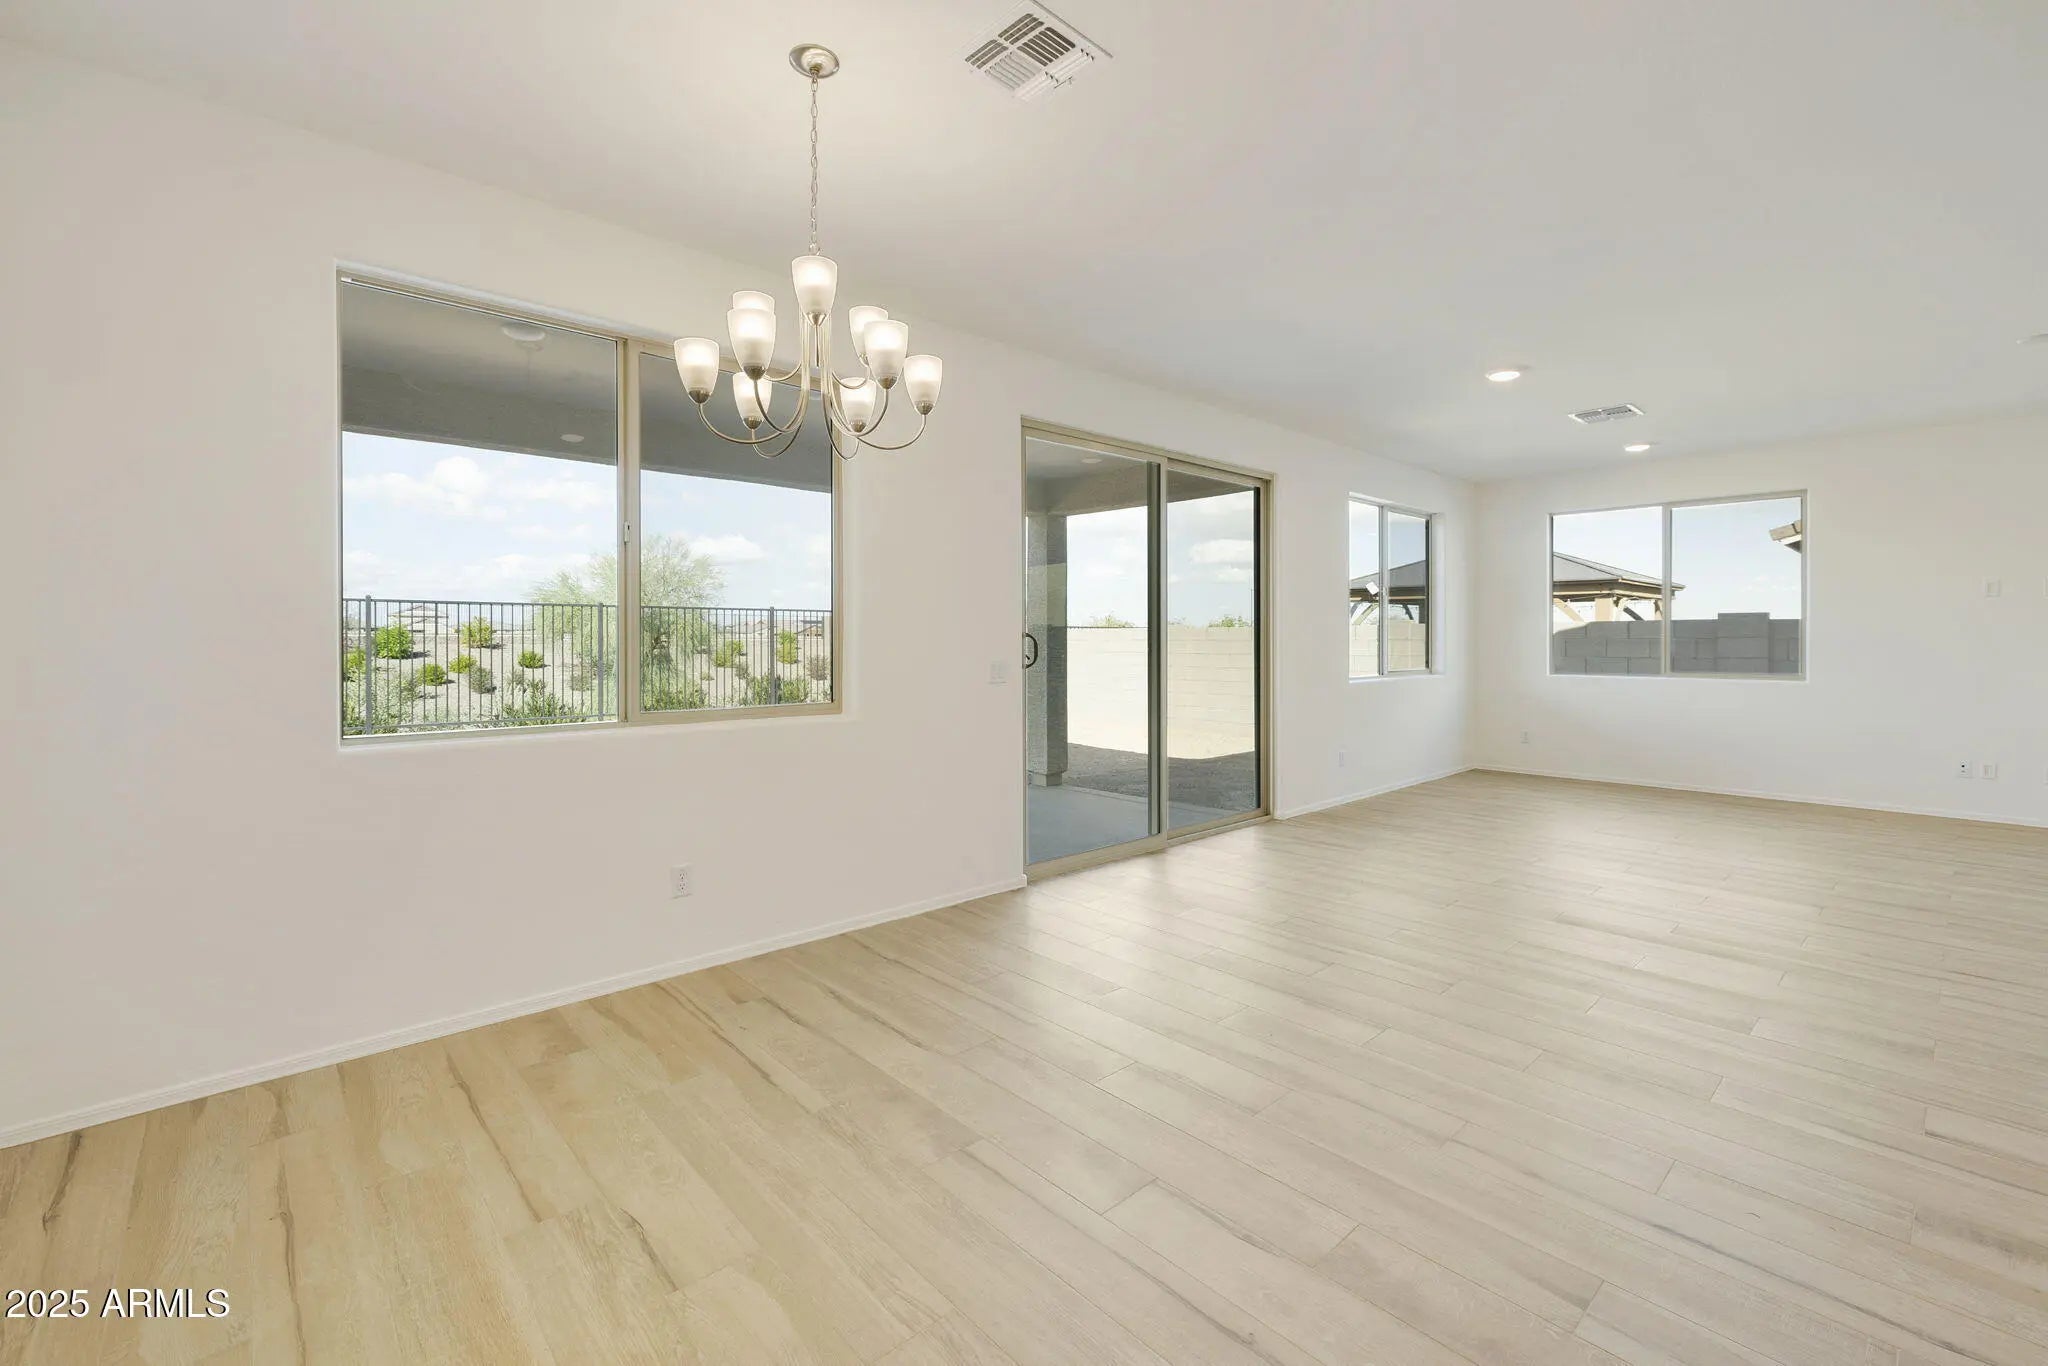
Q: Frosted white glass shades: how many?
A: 9